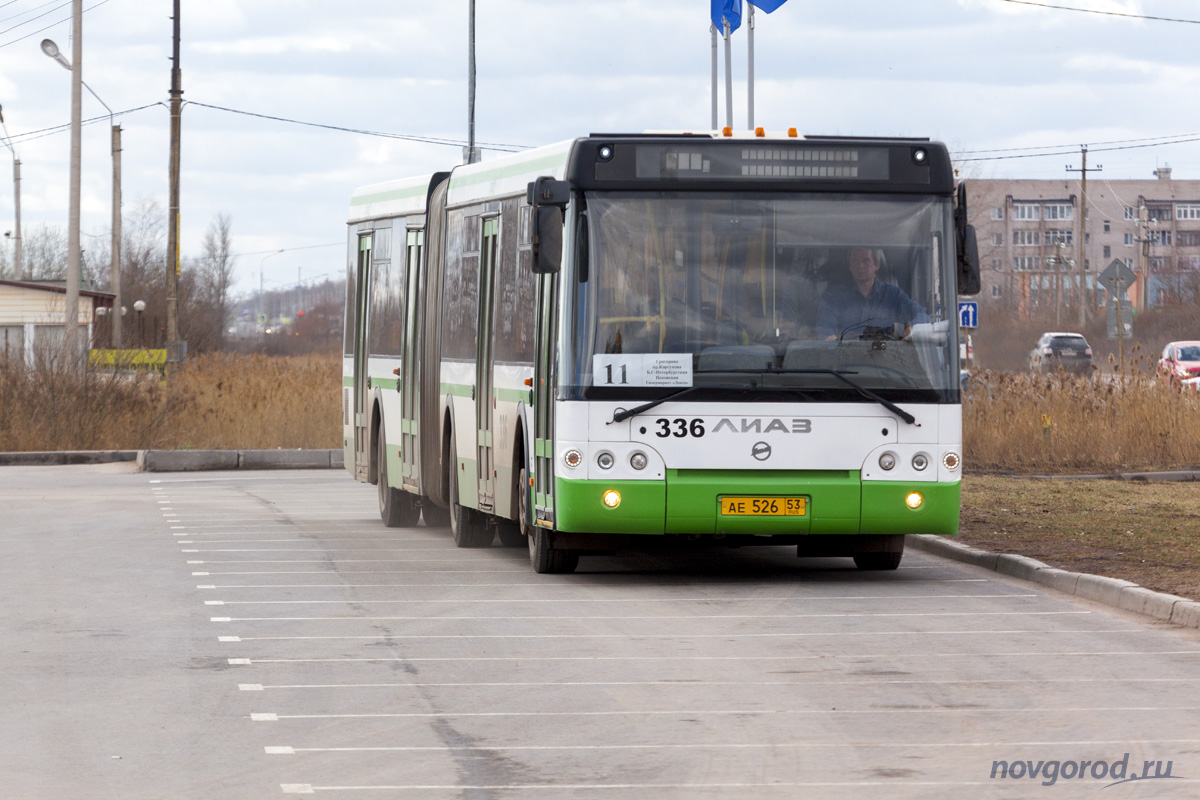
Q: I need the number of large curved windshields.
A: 1